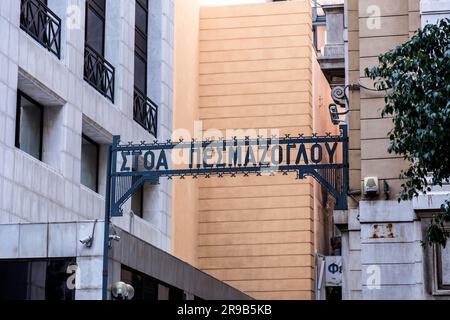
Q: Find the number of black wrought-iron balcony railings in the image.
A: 3